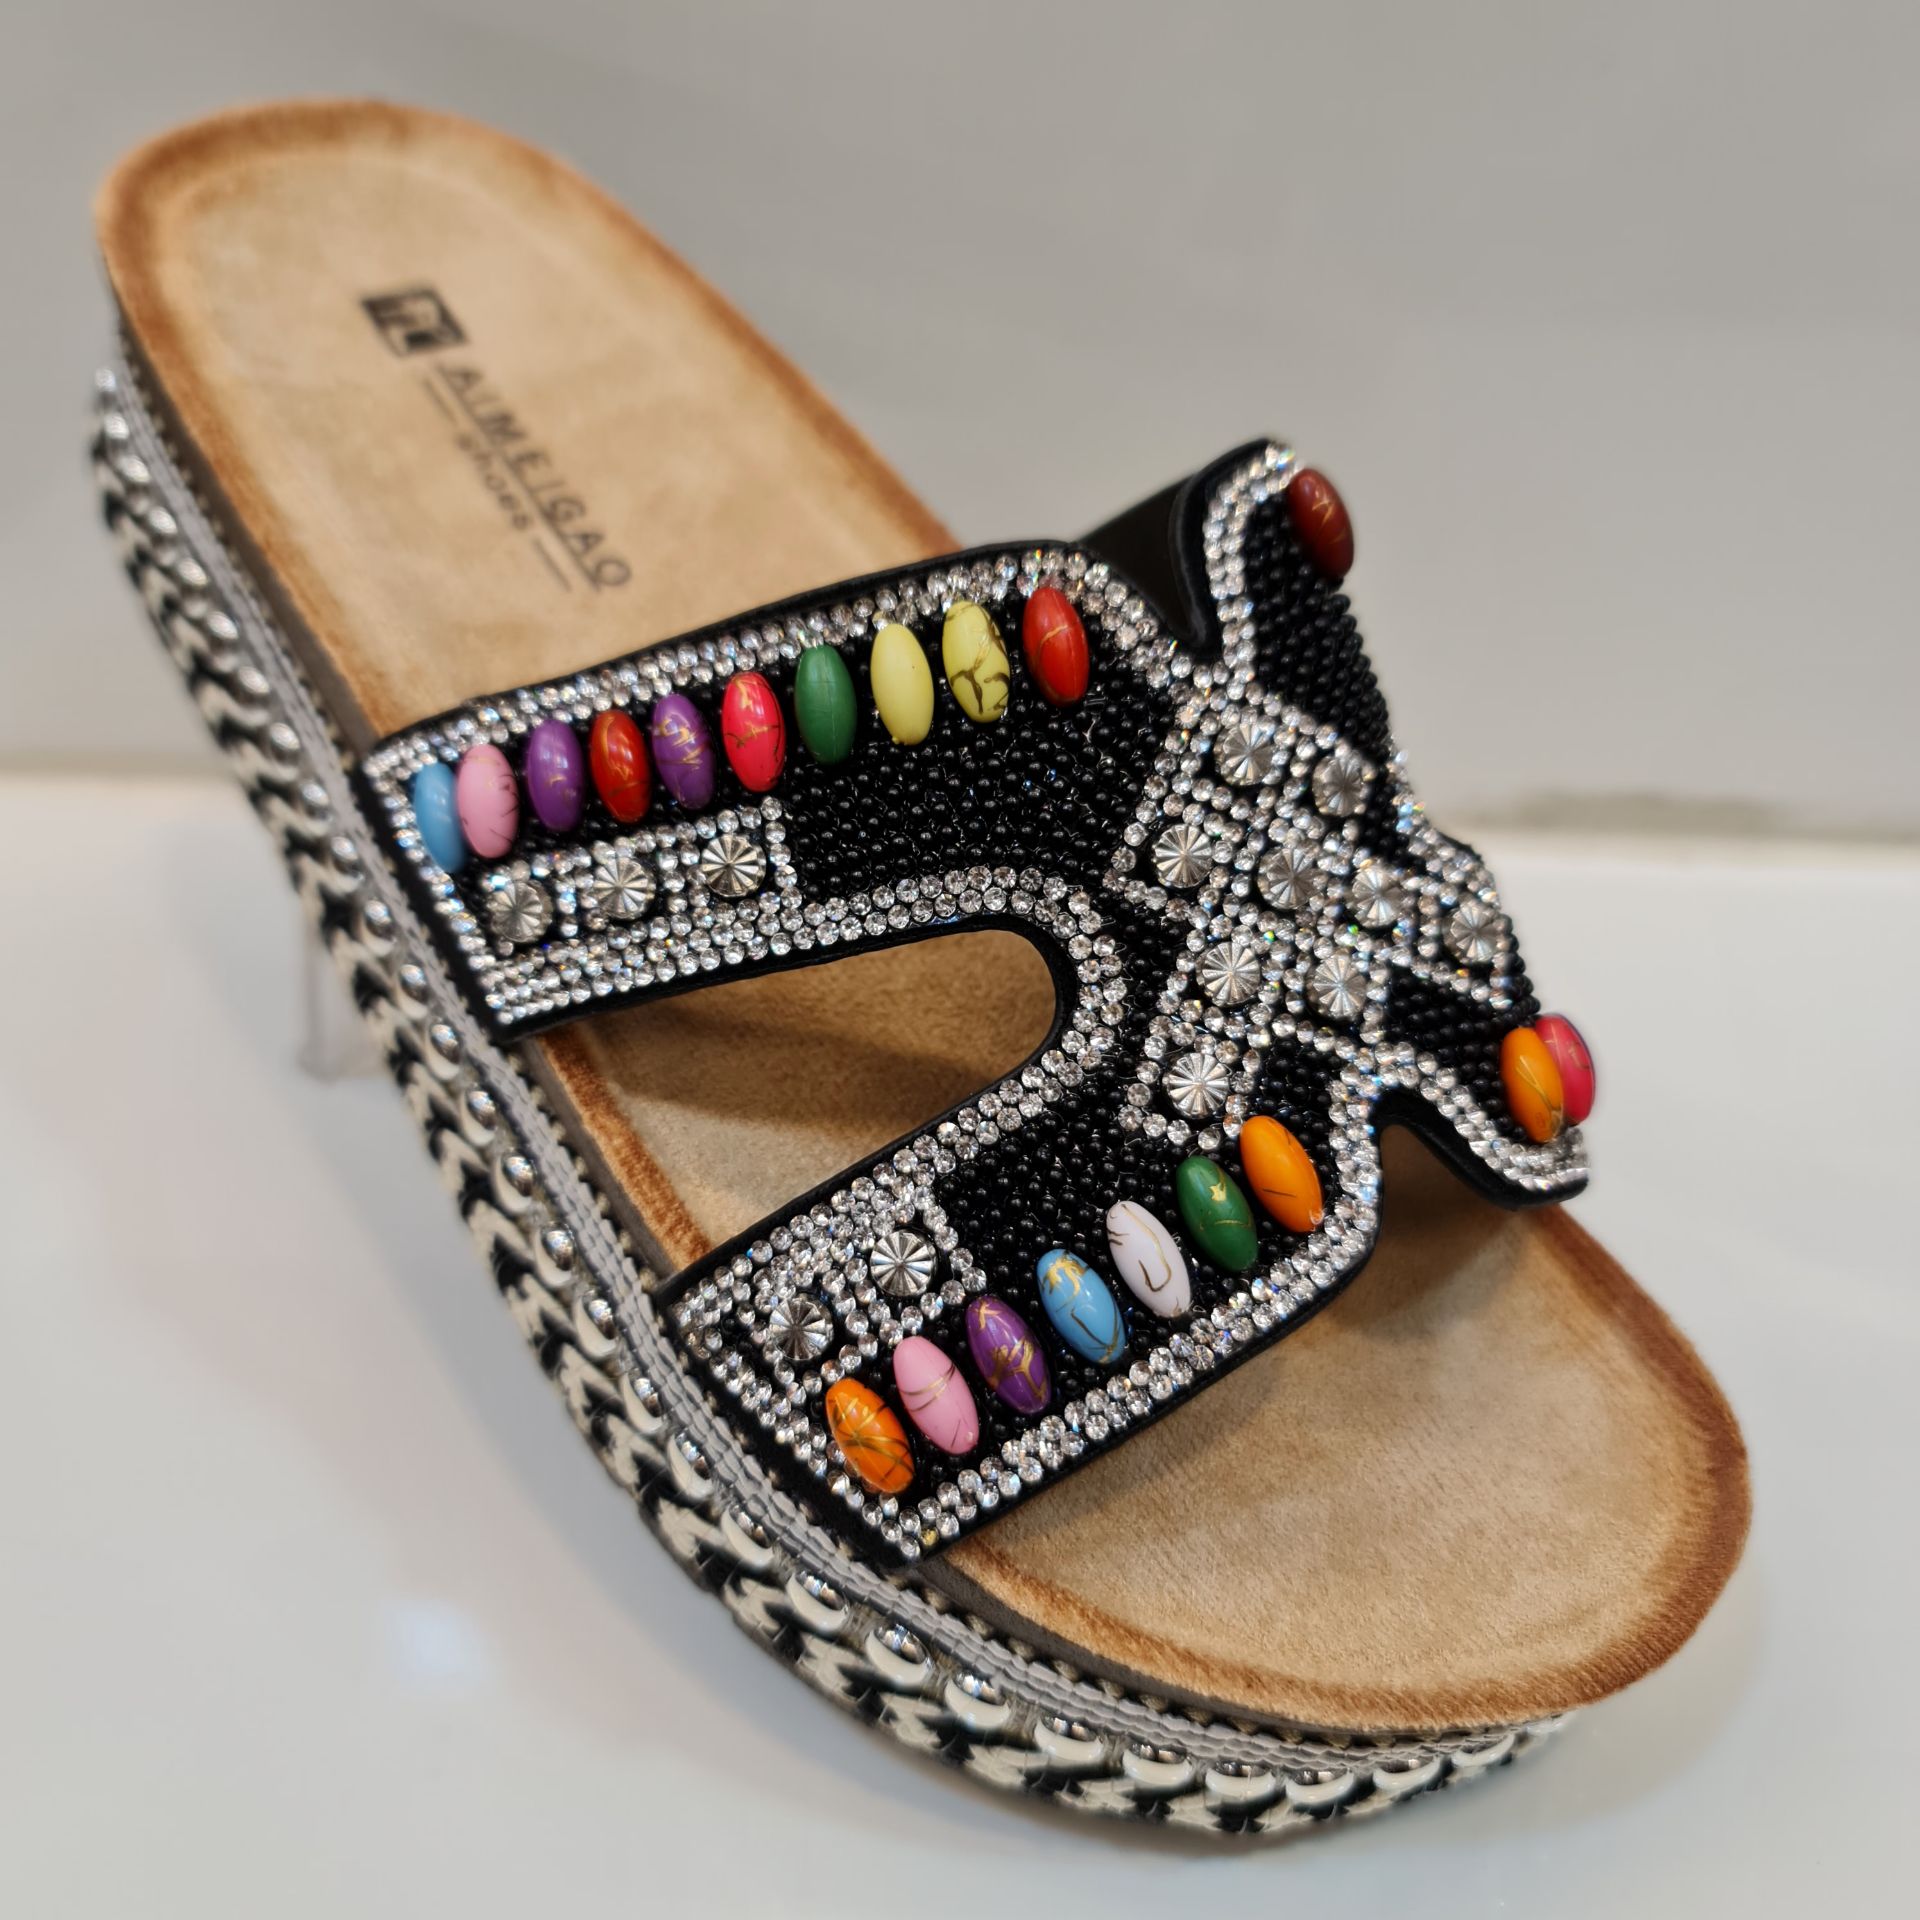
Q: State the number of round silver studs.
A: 14